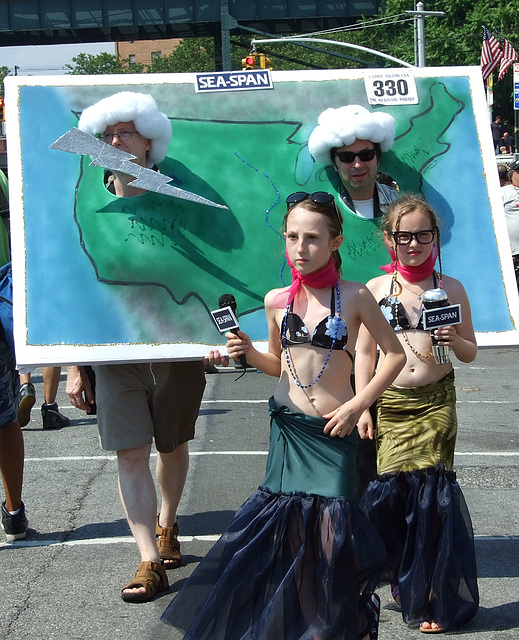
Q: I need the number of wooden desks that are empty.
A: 0